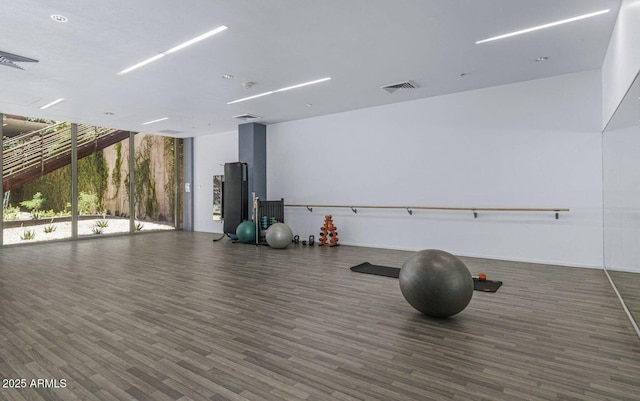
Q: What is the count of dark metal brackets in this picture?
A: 5